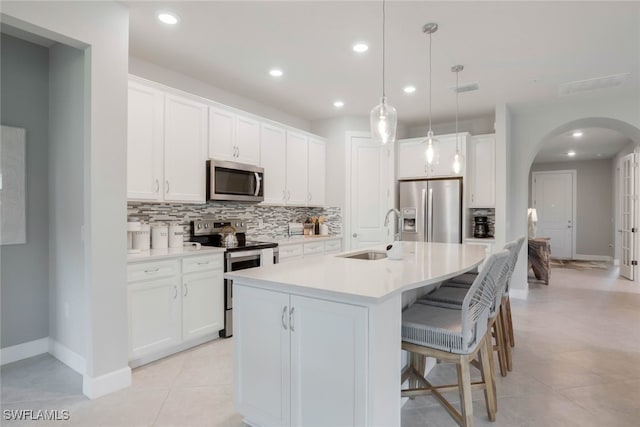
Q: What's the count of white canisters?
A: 3